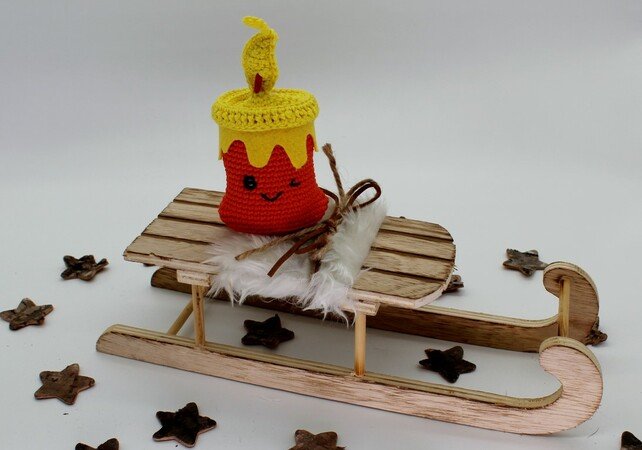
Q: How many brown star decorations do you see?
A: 12